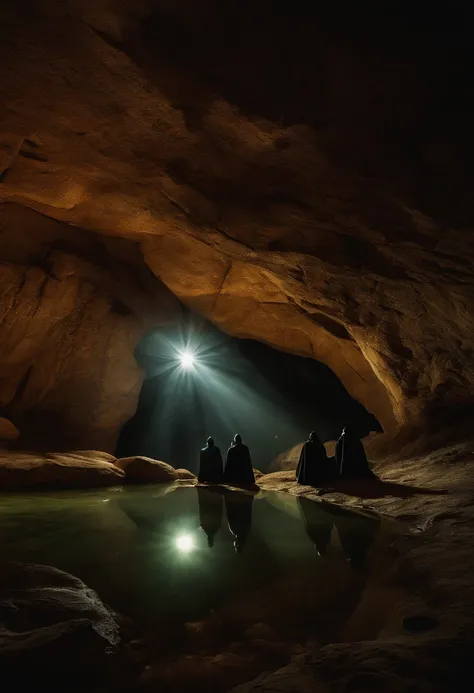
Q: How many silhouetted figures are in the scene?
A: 4